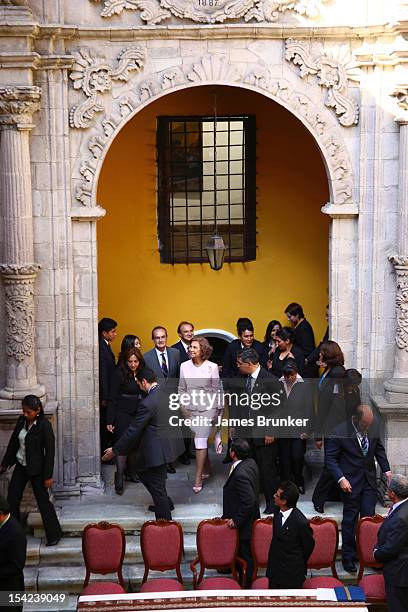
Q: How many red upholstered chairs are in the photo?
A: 6